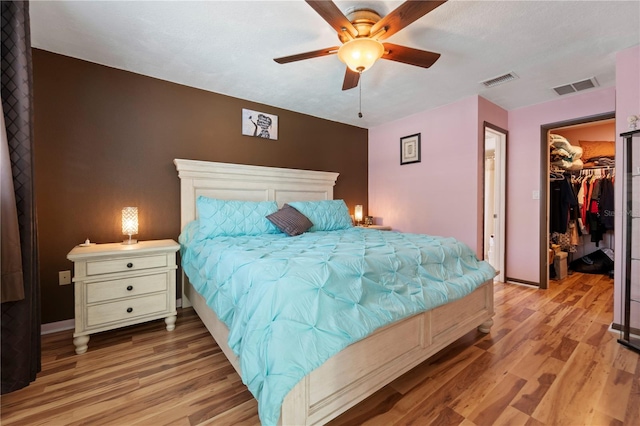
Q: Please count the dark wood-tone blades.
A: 5